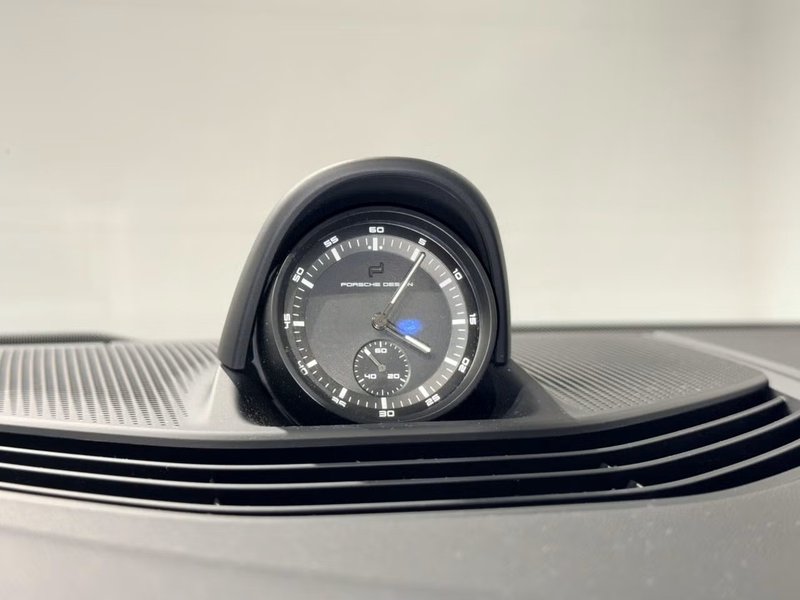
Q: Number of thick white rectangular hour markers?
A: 12